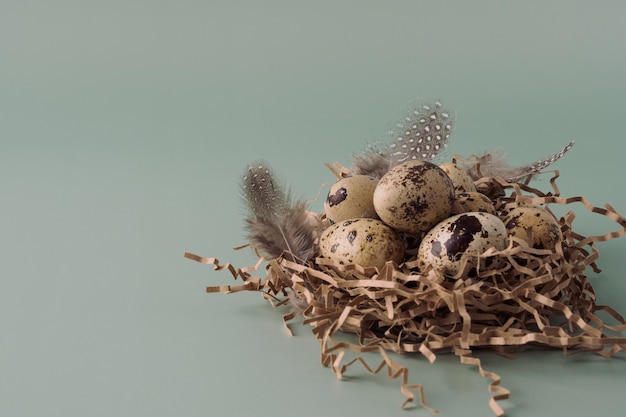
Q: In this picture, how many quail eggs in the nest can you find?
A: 7